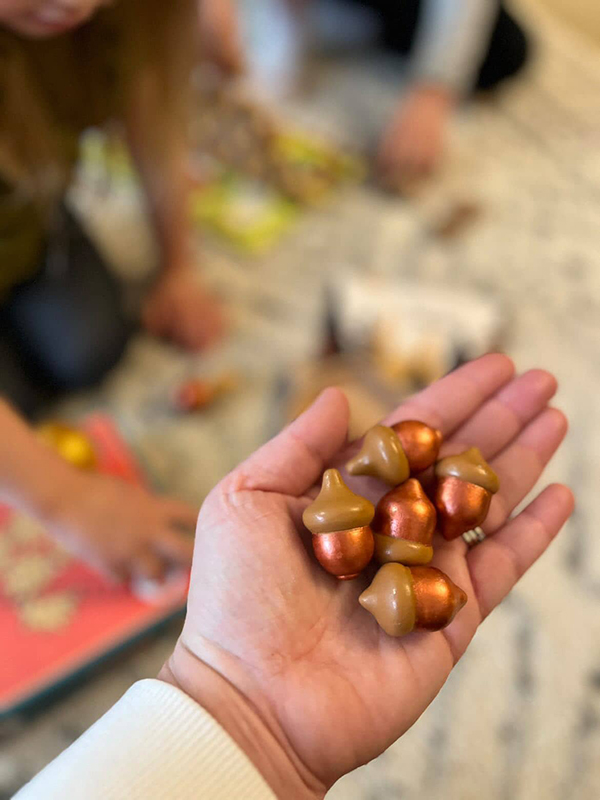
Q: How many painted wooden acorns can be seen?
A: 5